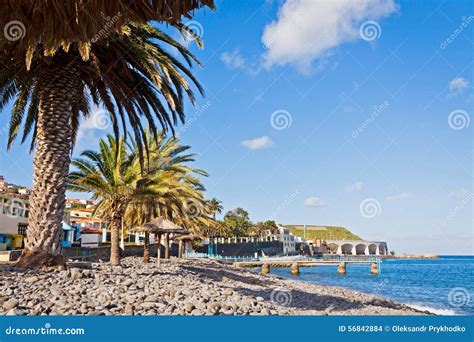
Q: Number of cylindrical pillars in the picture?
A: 4